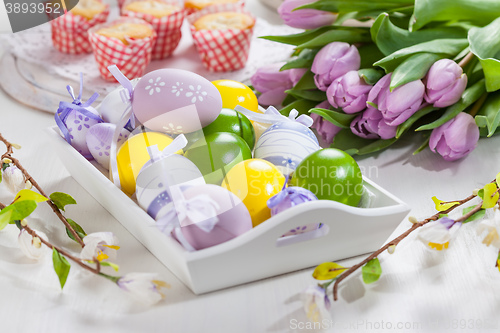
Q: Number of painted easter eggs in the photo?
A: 14